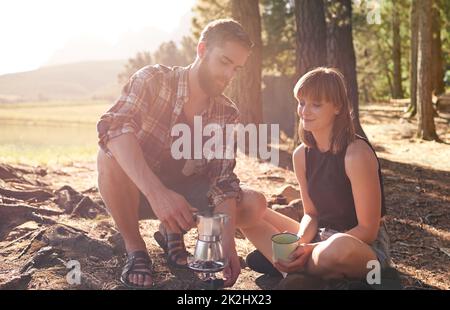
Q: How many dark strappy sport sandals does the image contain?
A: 2